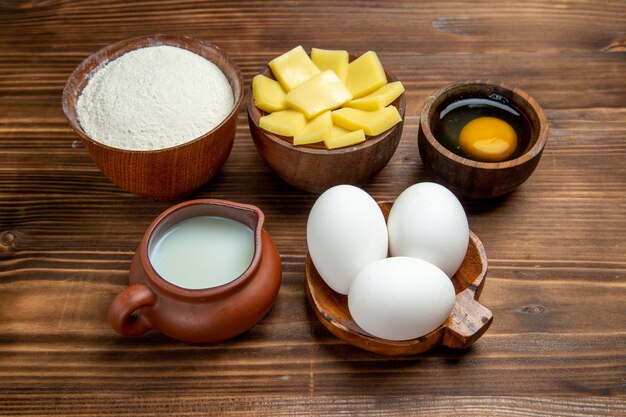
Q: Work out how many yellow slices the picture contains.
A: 10